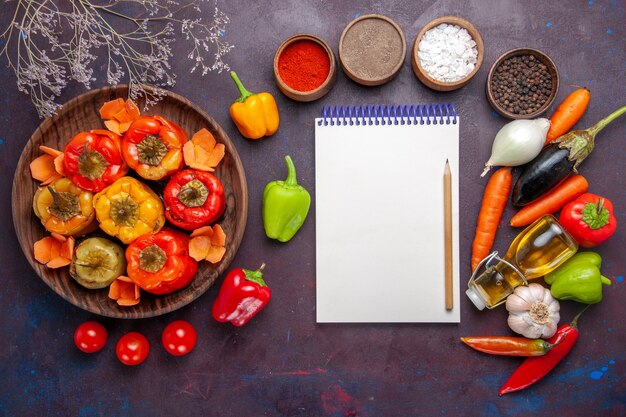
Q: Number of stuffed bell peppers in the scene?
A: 7